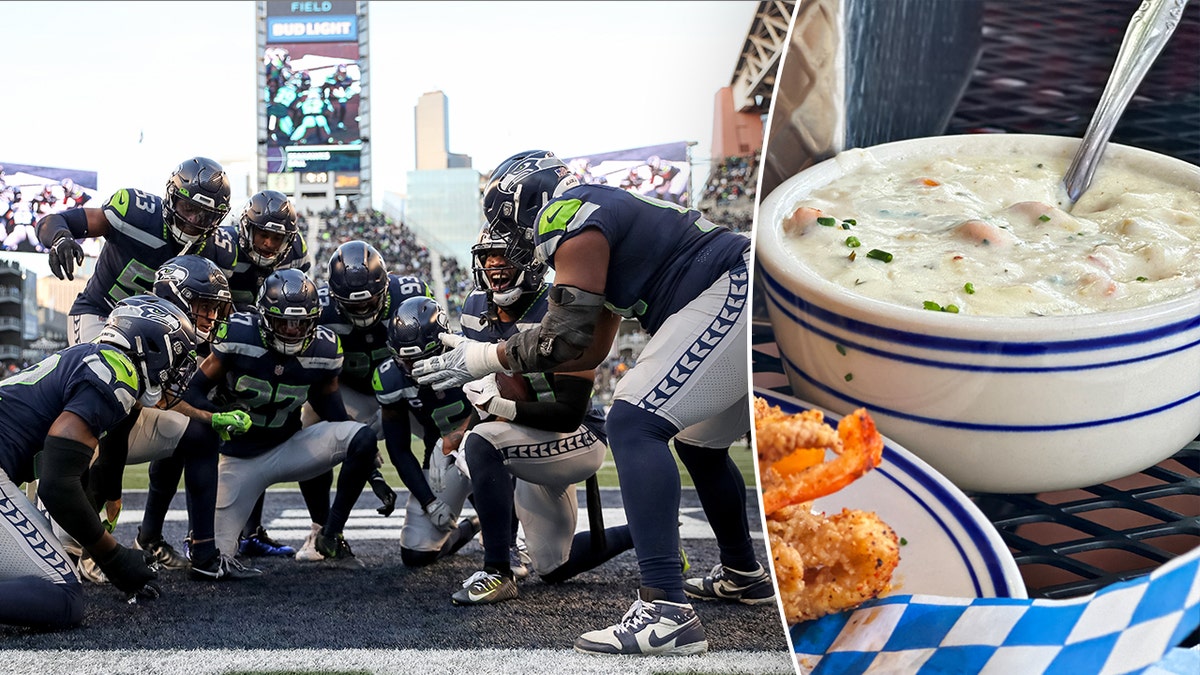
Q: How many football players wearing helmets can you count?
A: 9